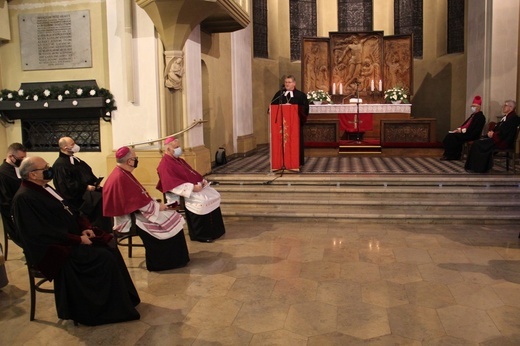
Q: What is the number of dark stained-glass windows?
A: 5